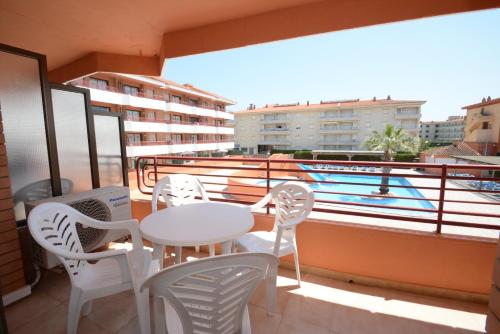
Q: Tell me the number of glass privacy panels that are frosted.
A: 3